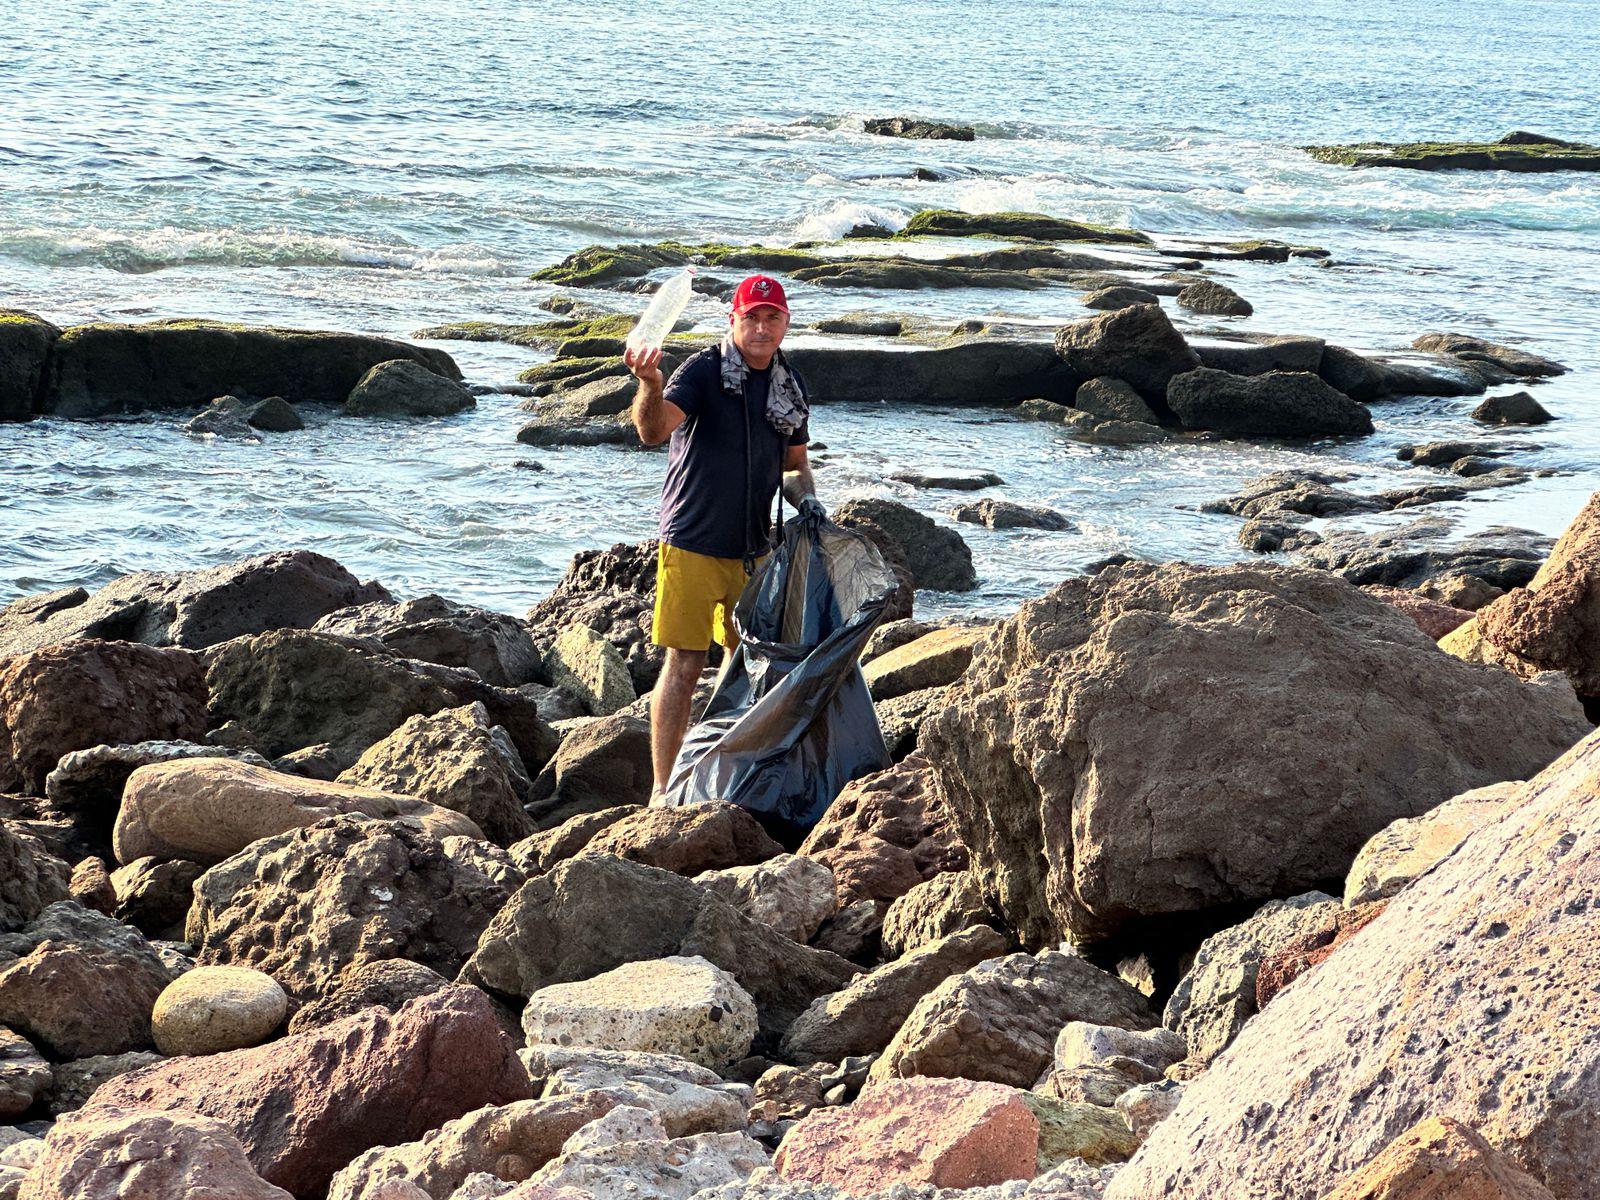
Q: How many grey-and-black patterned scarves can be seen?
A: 1